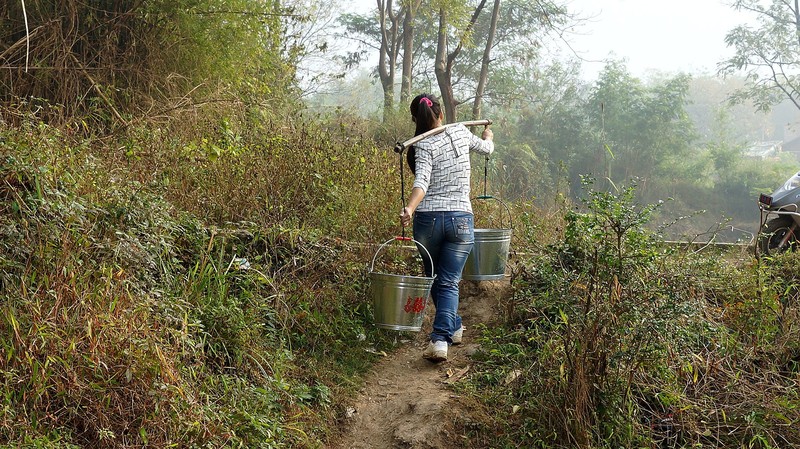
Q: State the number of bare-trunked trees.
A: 4